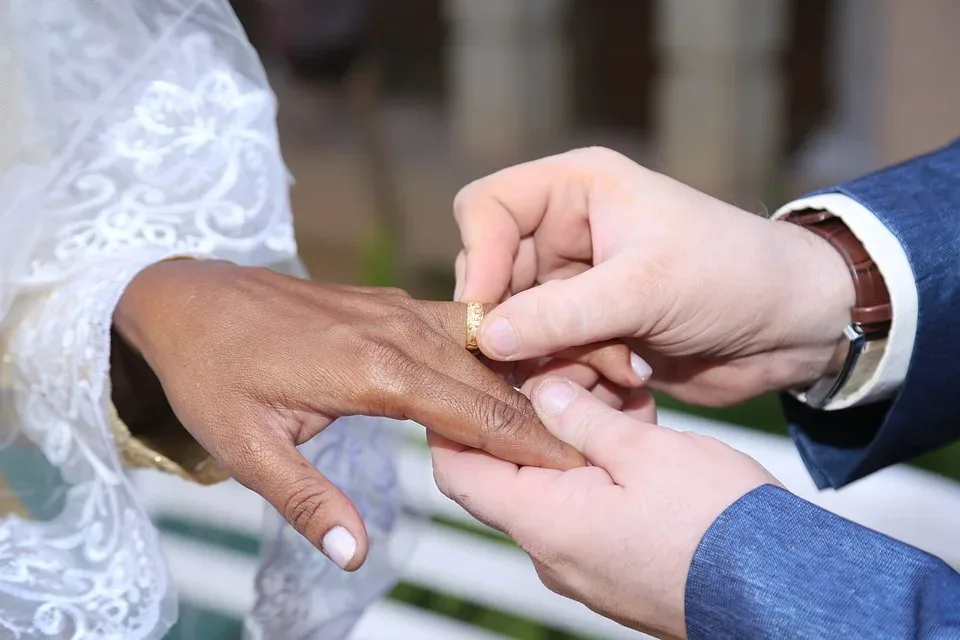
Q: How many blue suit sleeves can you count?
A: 2